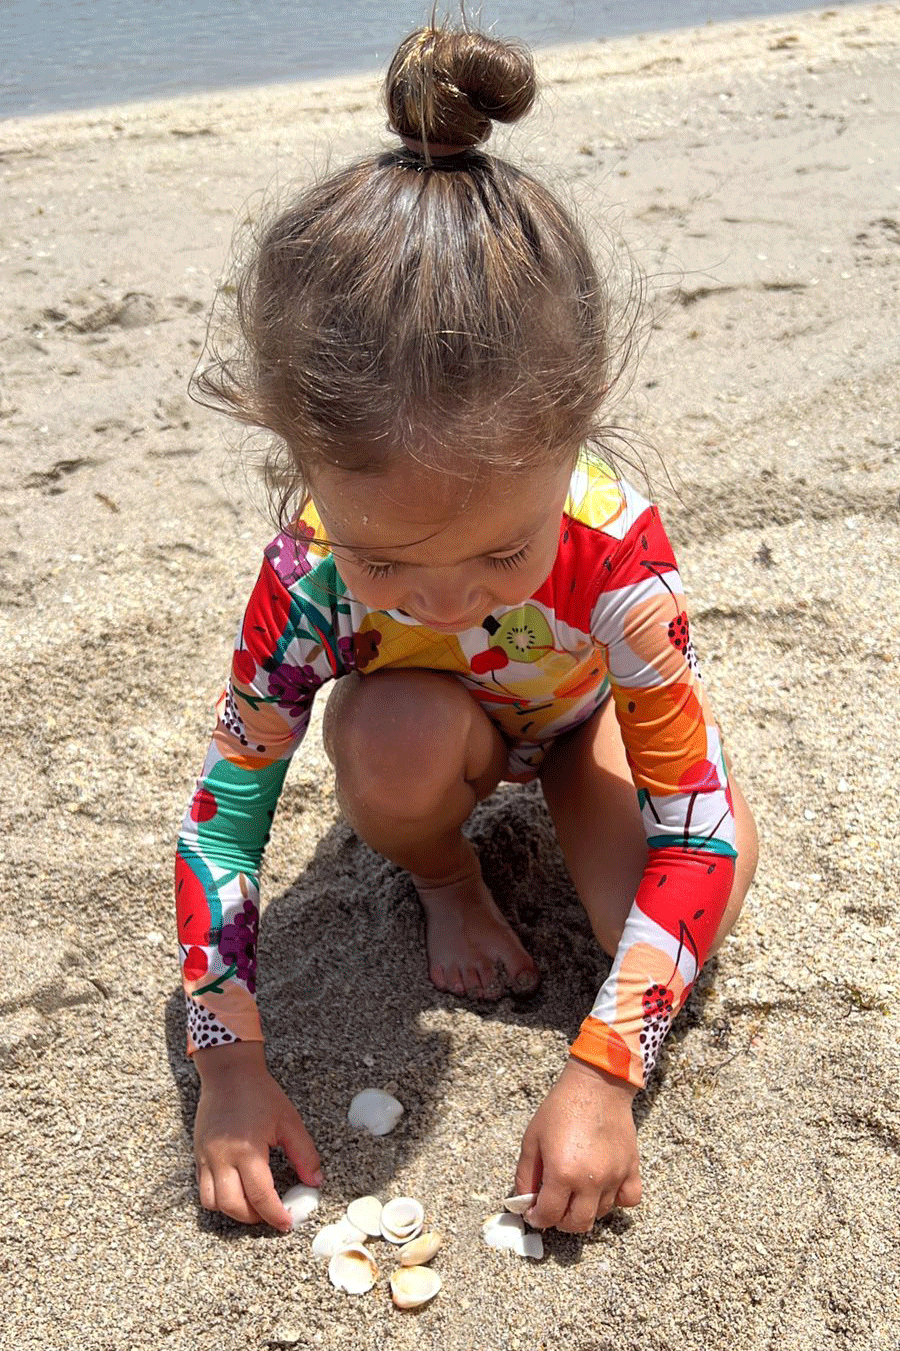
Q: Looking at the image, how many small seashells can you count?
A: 13